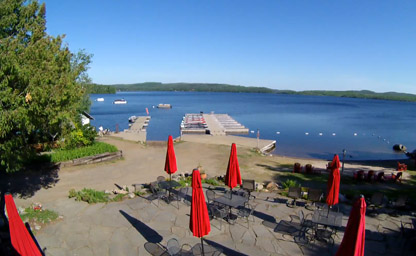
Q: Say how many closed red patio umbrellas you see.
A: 6